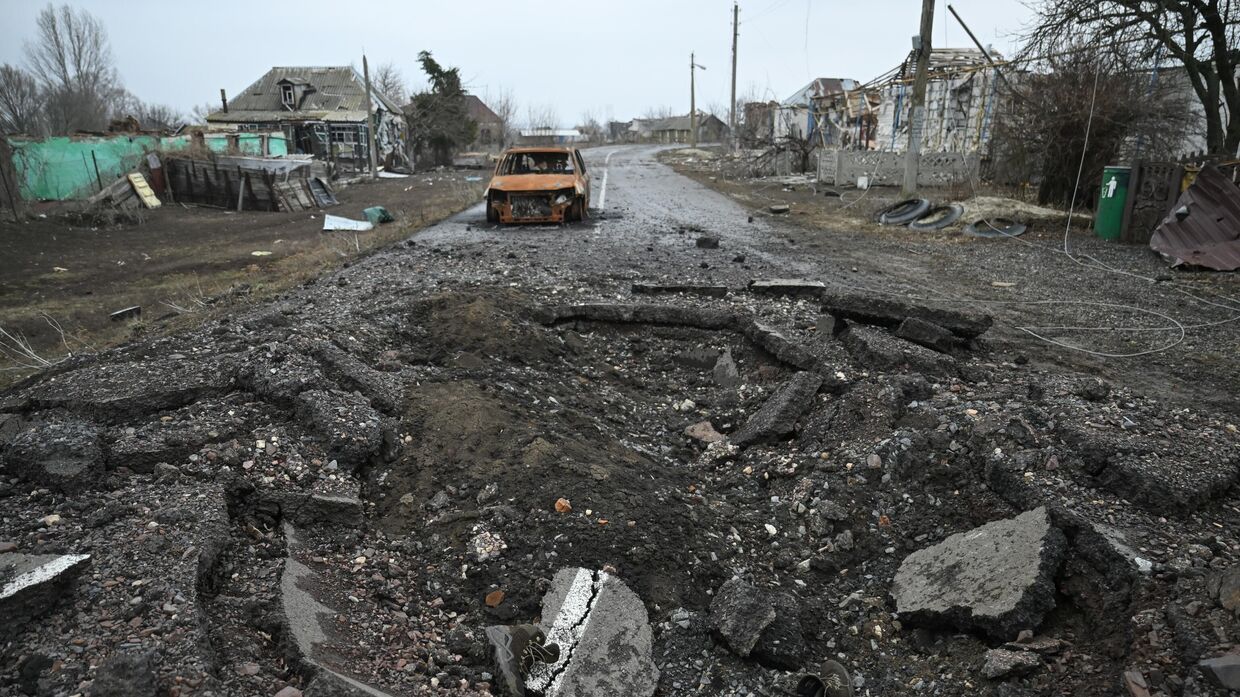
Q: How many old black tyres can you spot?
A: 3